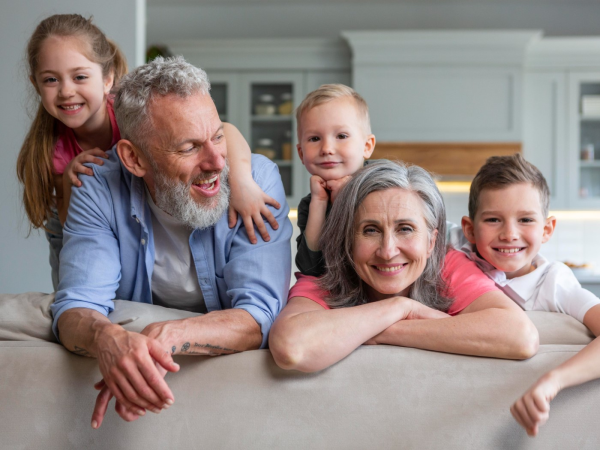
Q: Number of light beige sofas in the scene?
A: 1